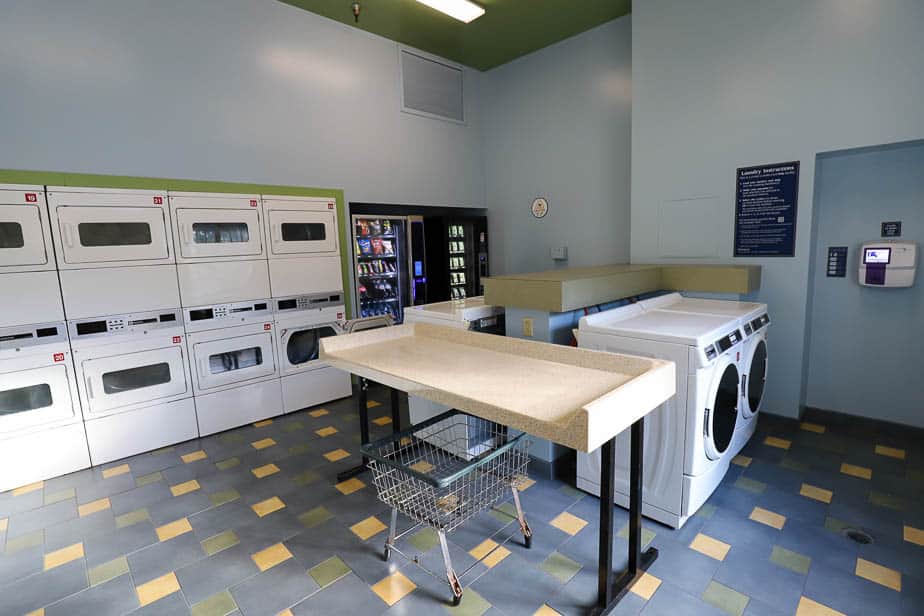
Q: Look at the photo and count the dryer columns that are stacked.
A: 4